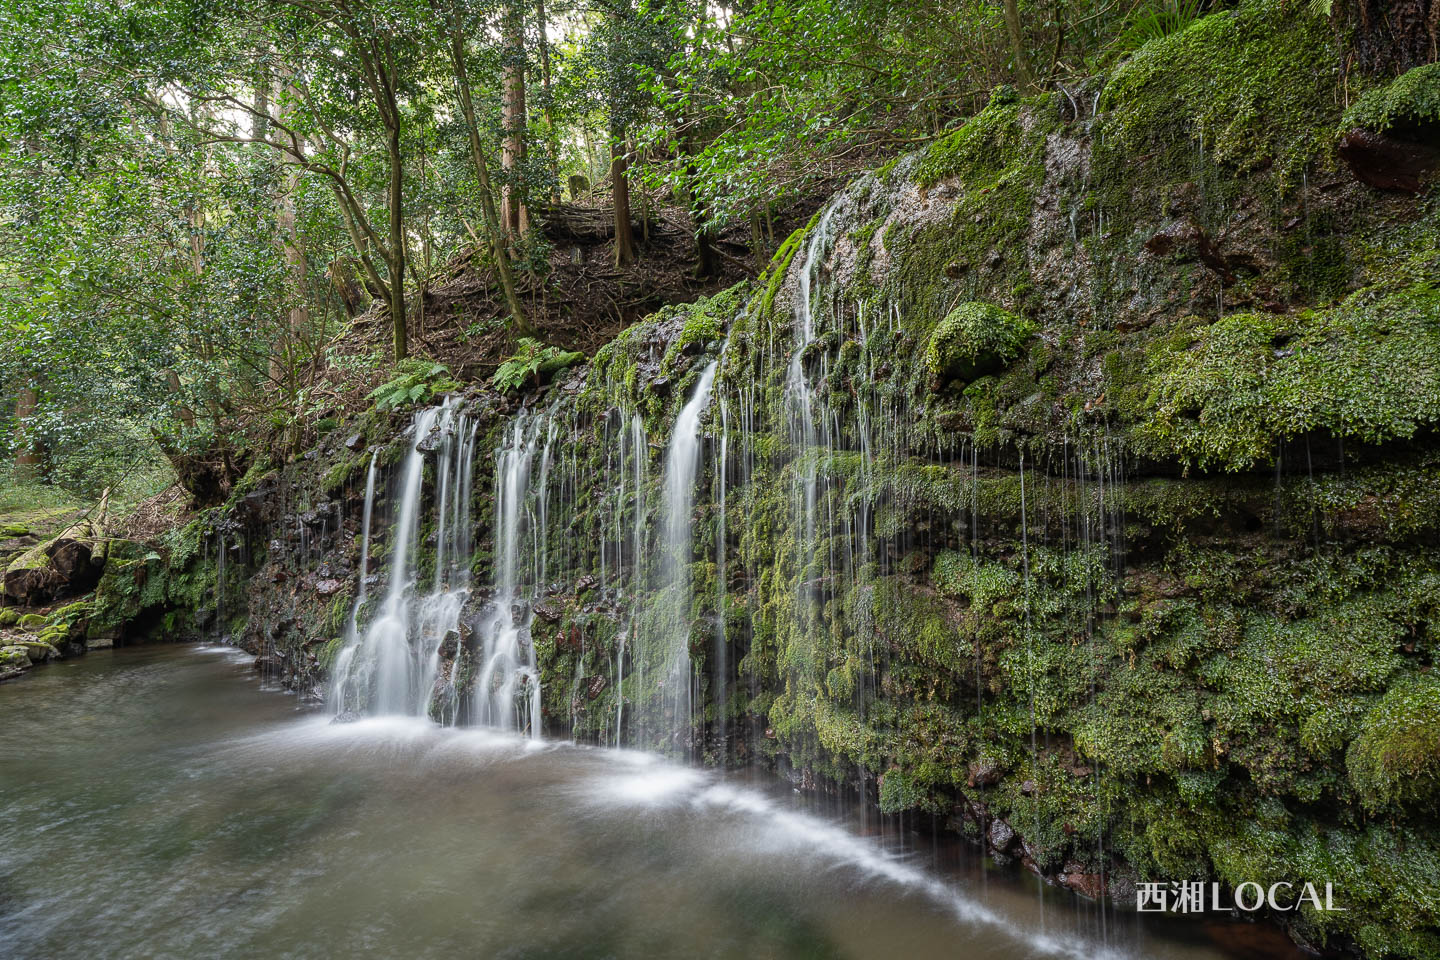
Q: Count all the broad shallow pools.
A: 1